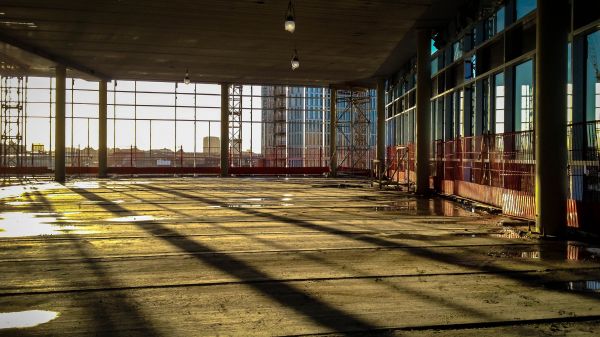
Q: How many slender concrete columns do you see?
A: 7